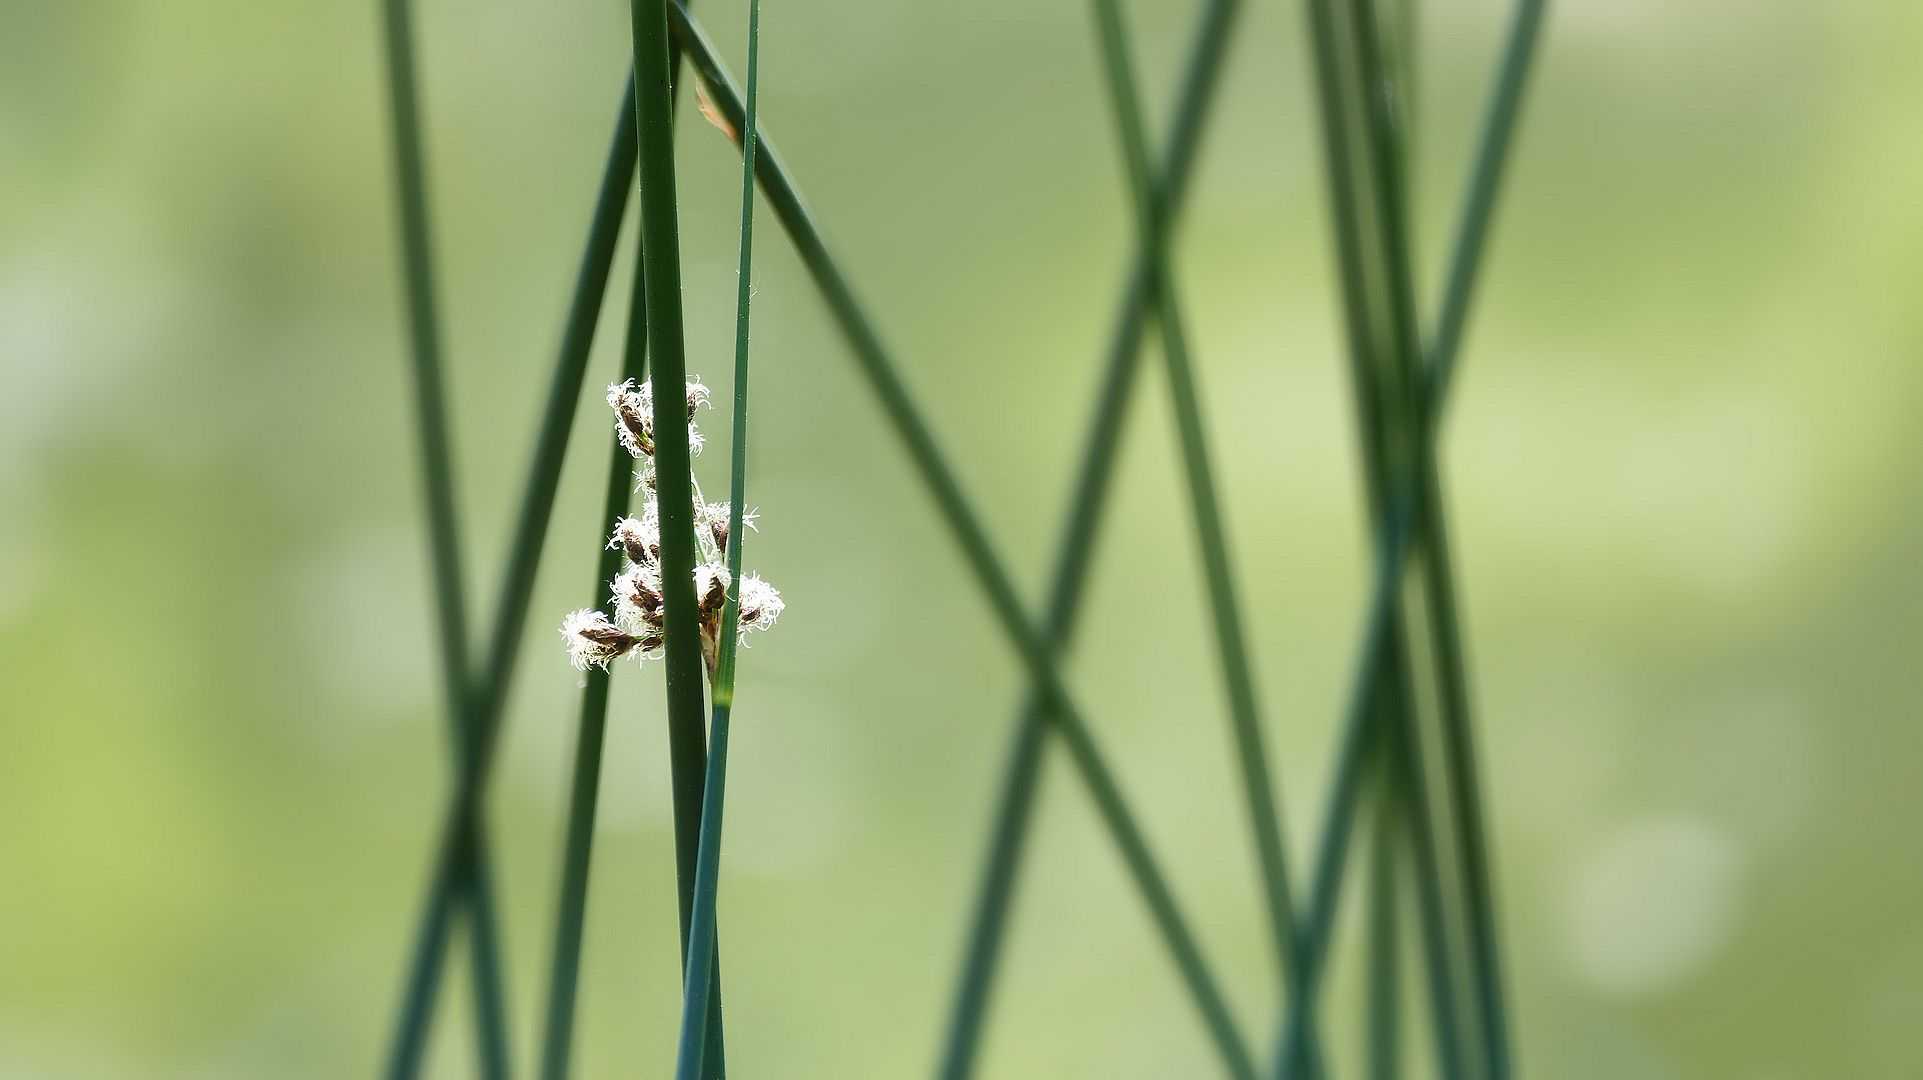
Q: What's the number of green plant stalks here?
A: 12